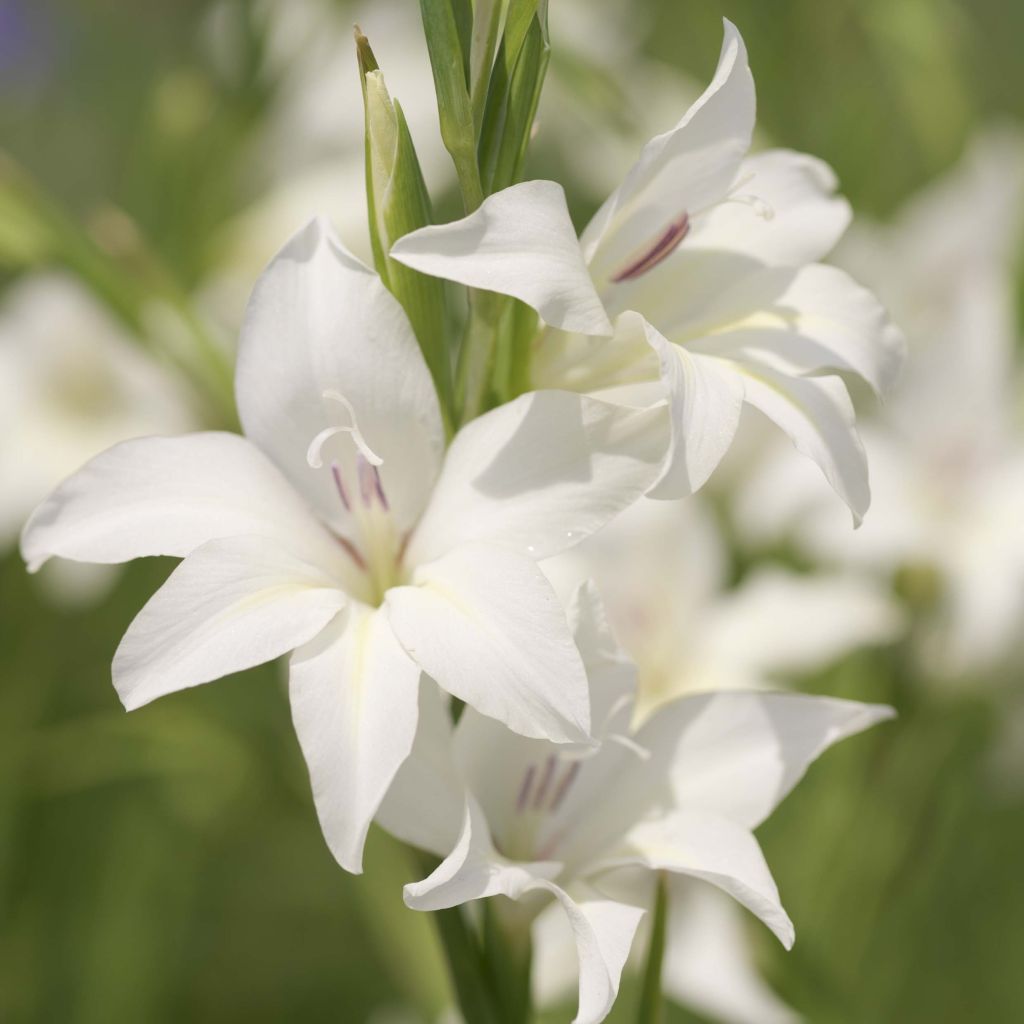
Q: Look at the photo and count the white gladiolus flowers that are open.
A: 3